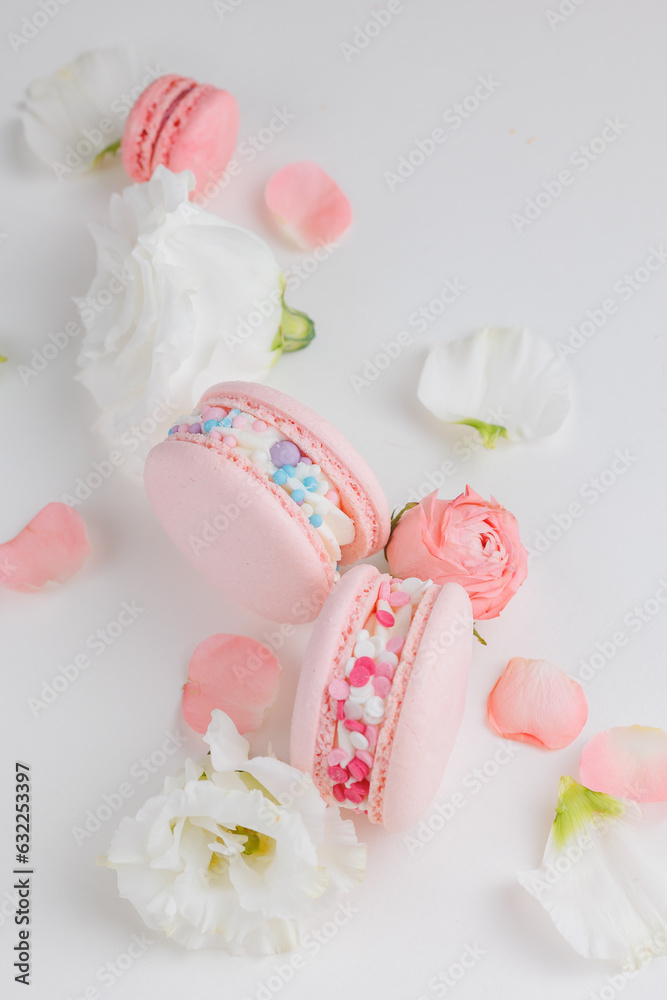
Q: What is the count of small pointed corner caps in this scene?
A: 0